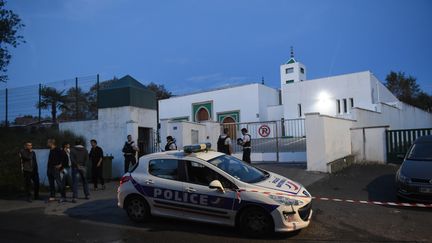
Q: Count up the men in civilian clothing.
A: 5